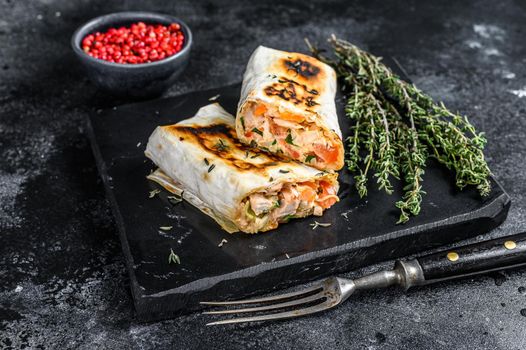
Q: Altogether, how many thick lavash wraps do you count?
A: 2